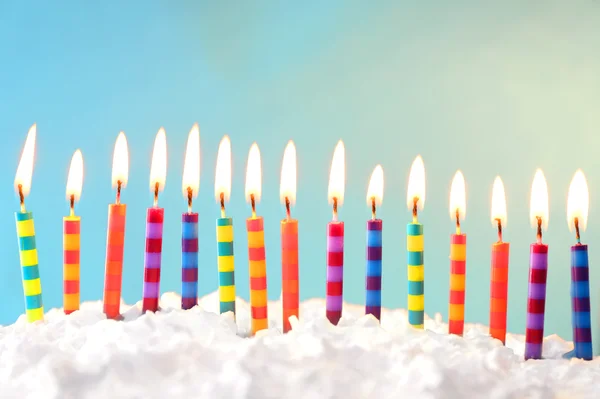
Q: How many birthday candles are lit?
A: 15